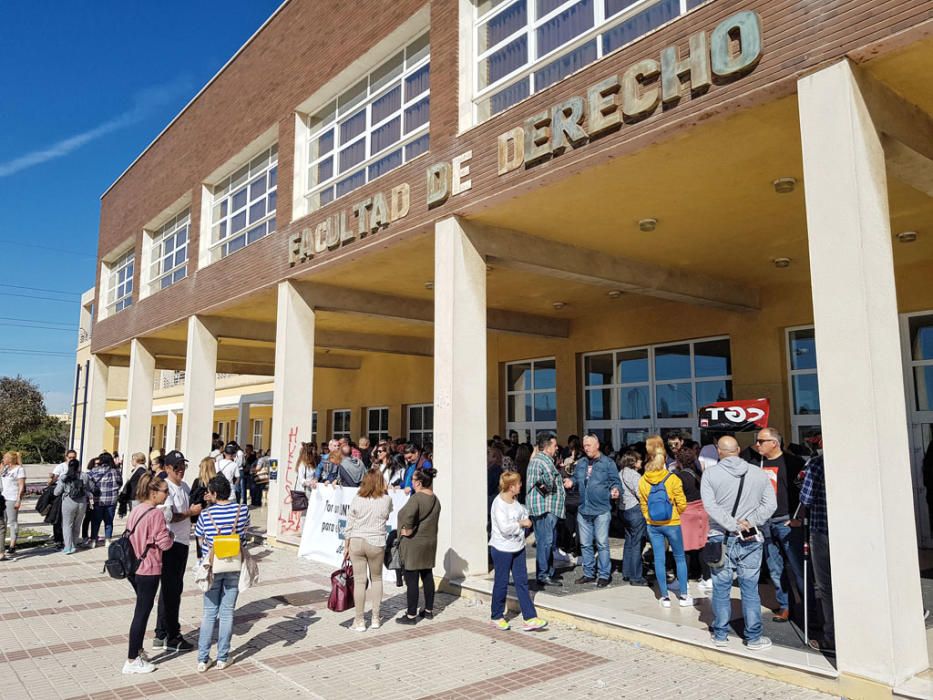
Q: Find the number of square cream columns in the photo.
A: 6